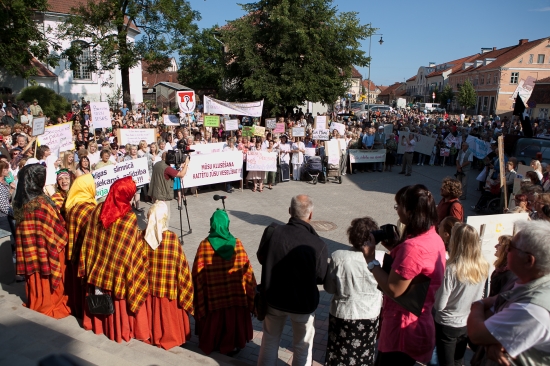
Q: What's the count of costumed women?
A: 6